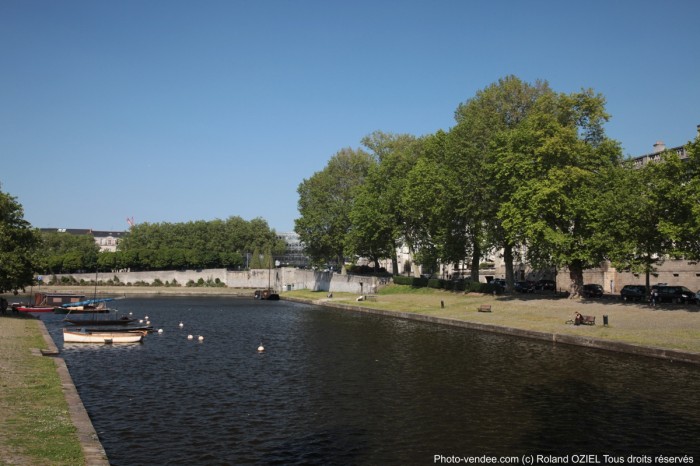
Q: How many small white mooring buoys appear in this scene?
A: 9